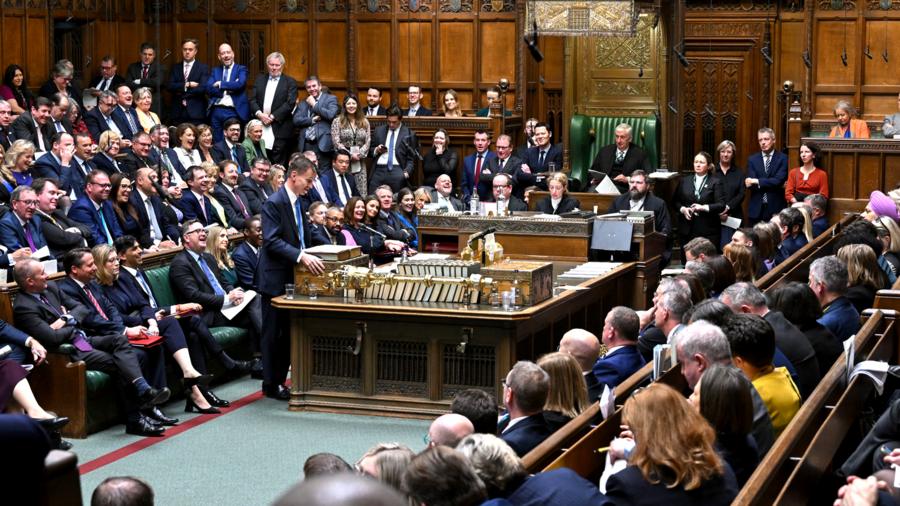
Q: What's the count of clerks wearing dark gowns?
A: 3